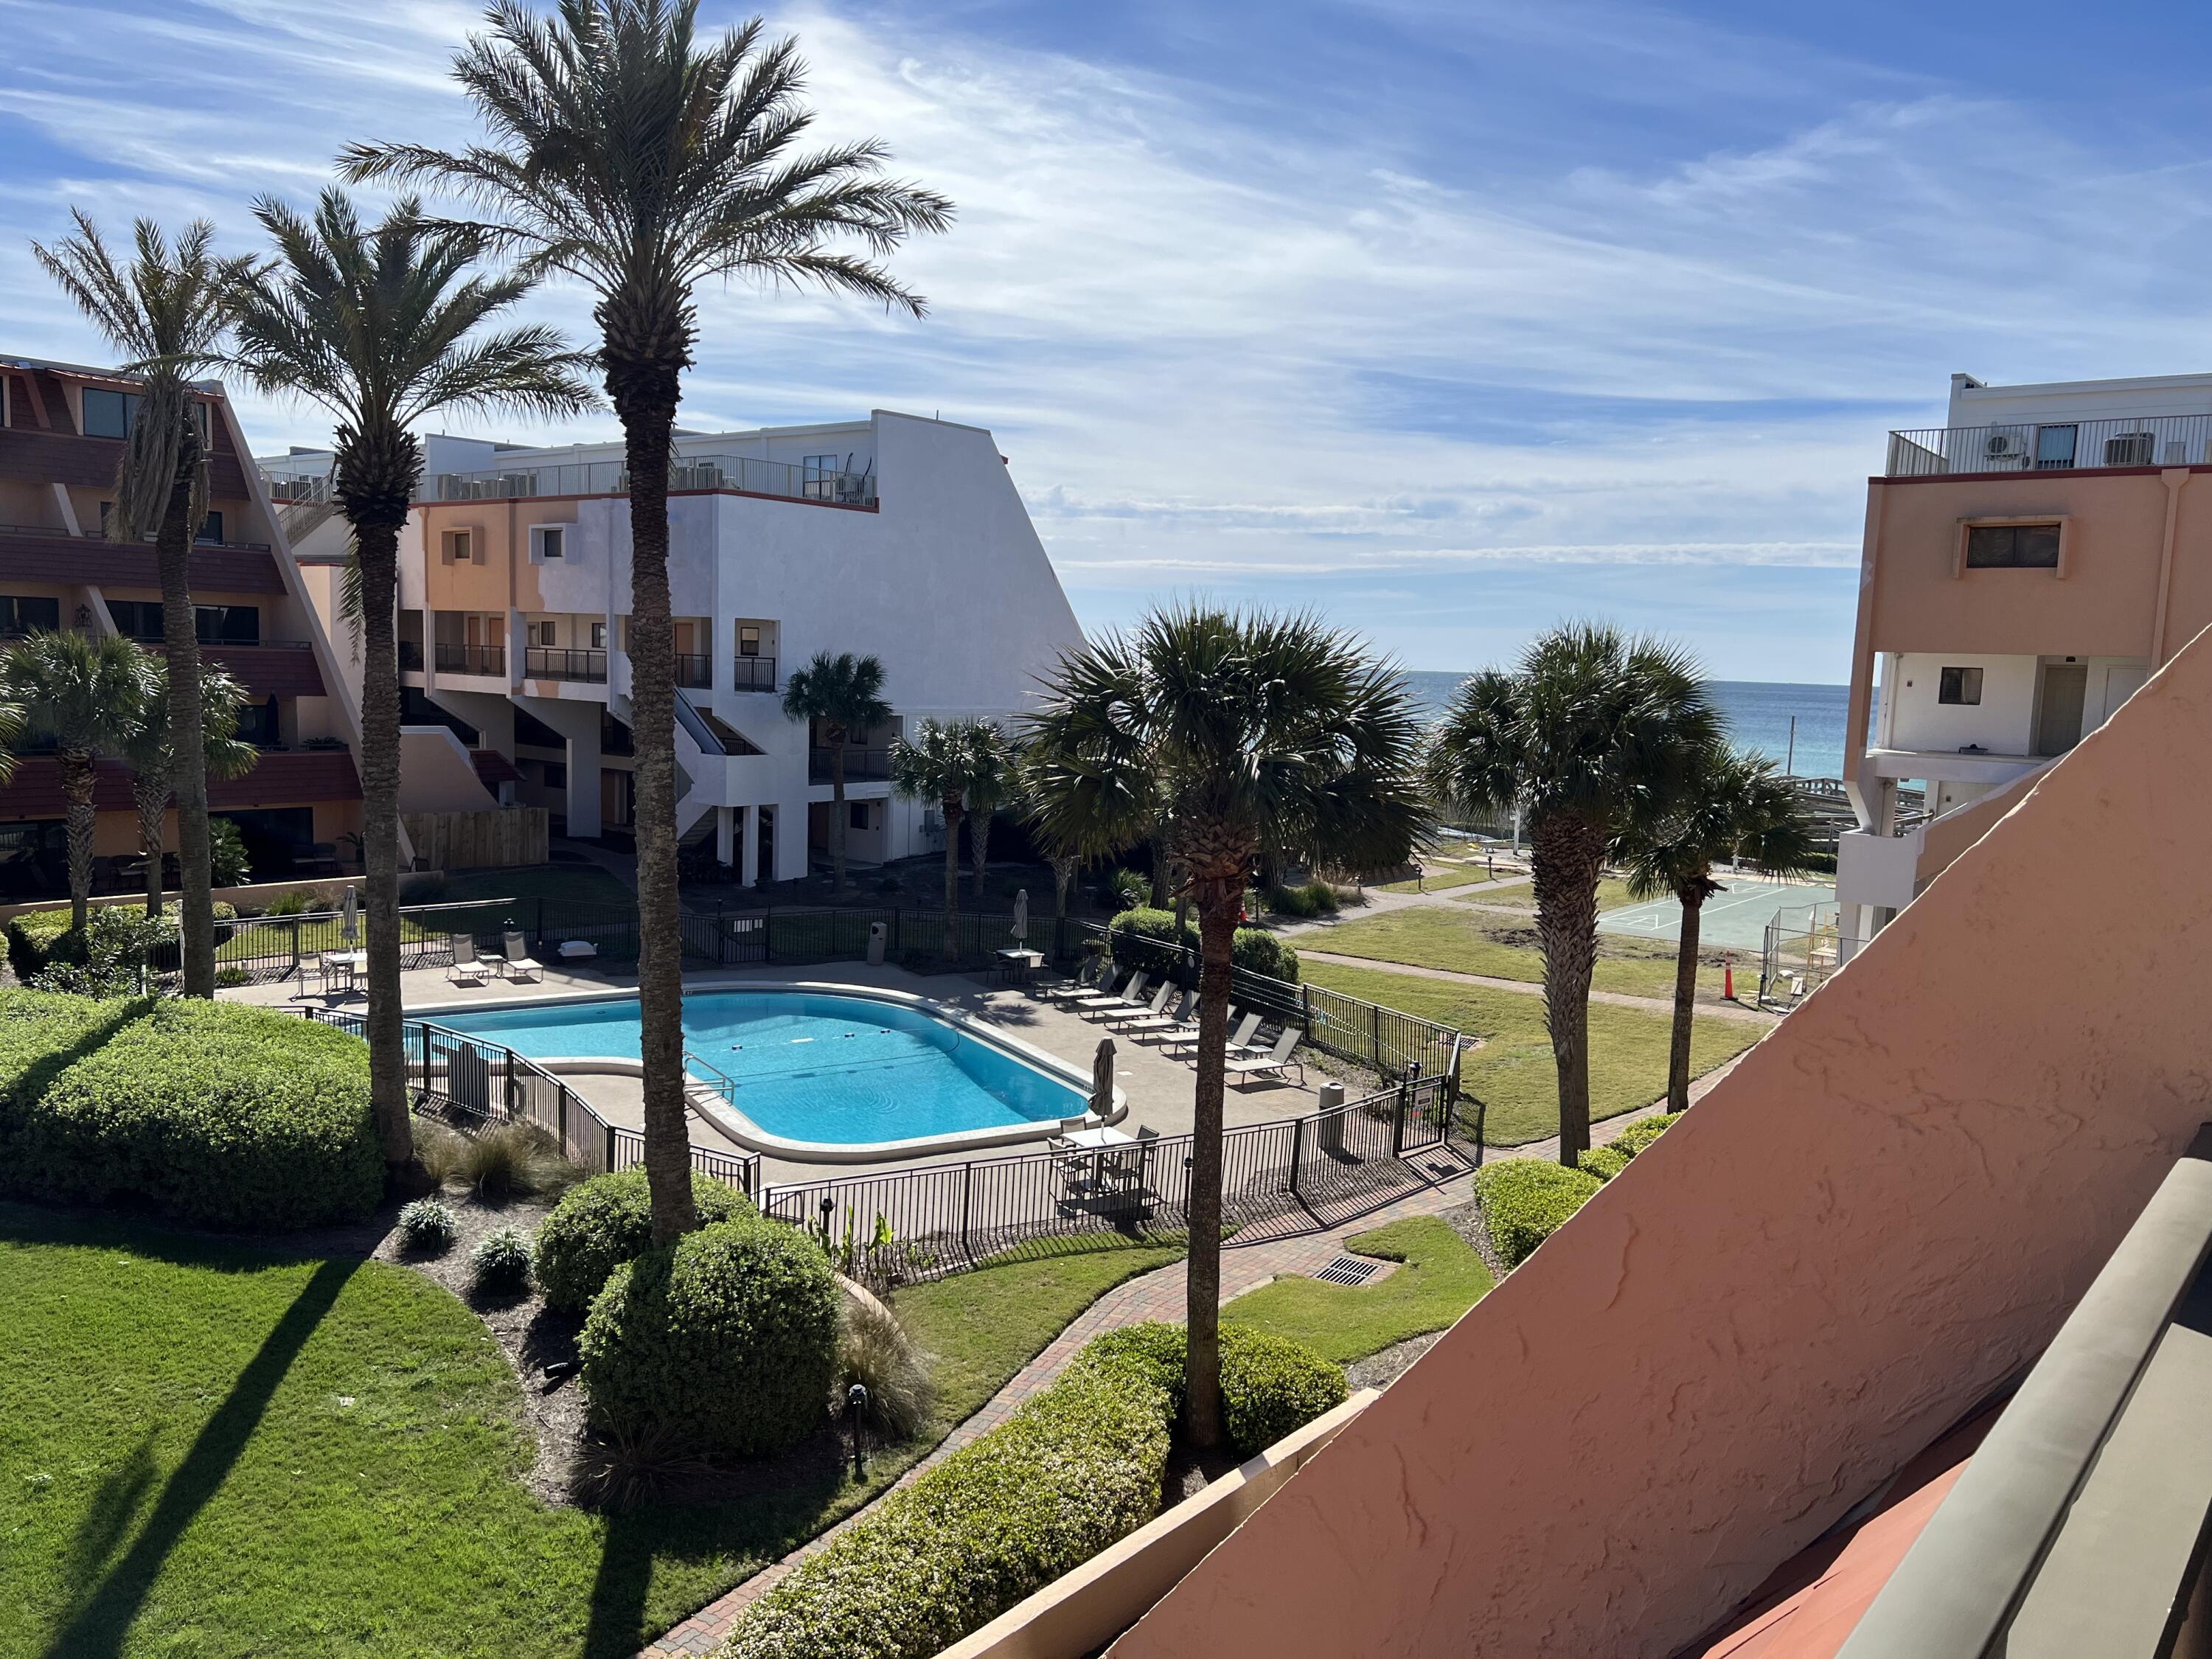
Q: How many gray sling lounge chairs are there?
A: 10